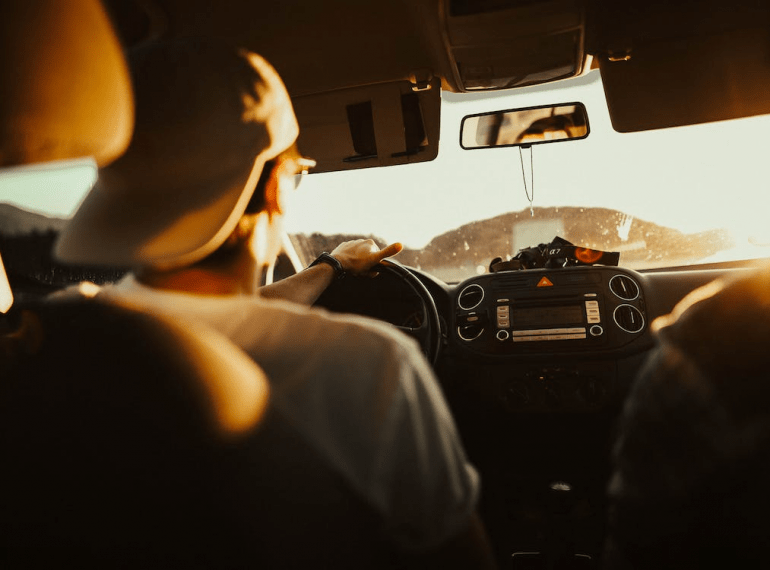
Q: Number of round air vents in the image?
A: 4